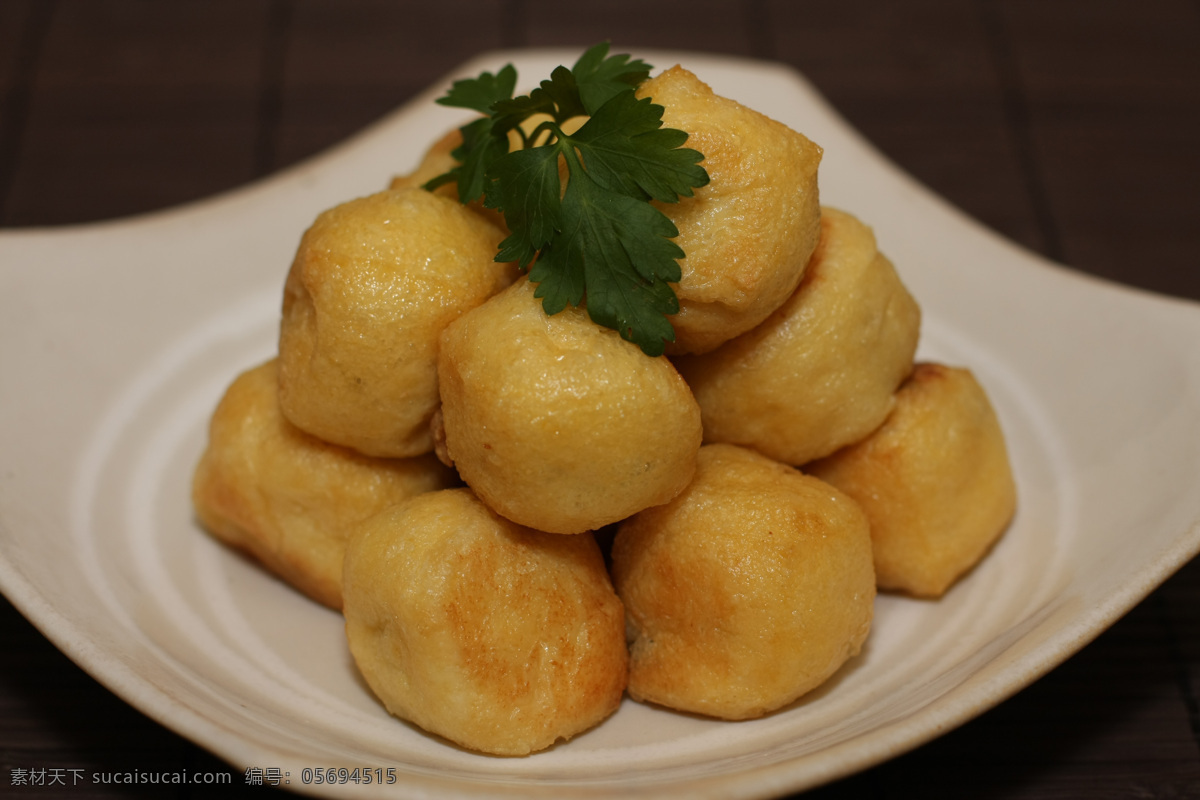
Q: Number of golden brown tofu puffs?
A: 9